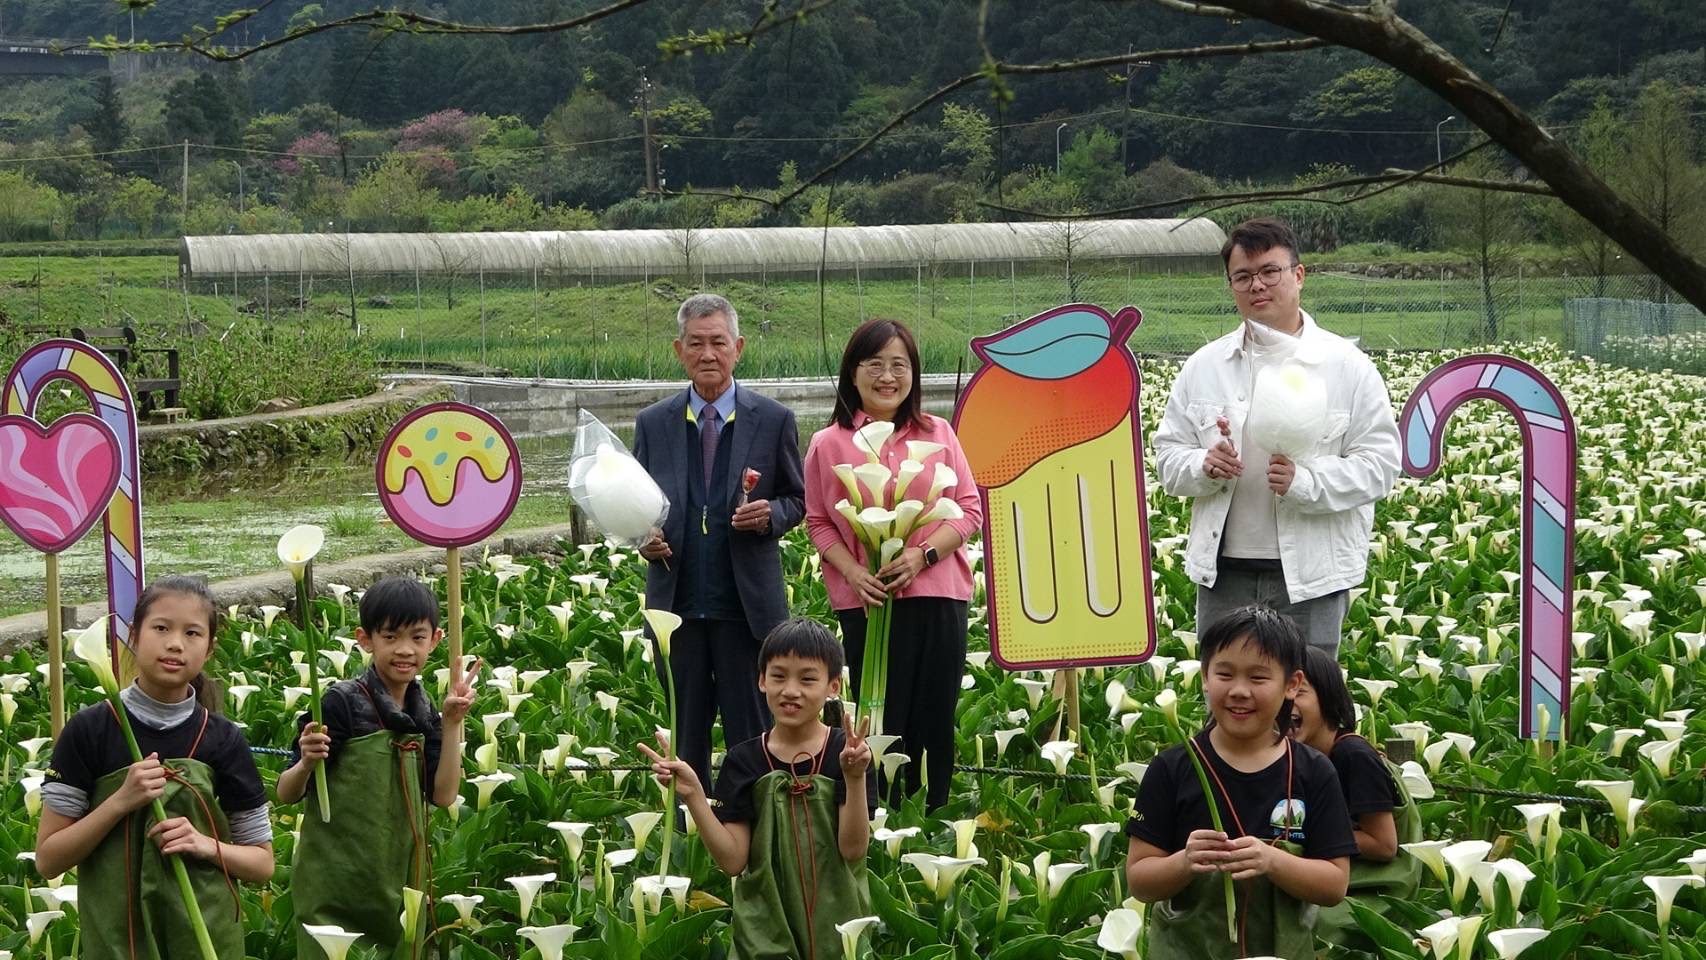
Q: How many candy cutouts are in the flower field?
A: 5